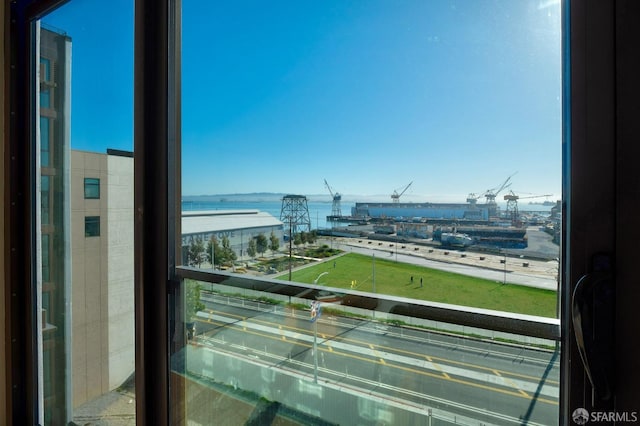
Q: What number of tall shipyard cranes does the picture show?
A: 5